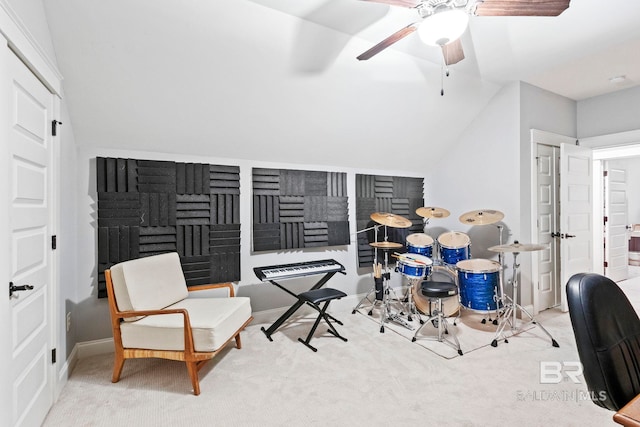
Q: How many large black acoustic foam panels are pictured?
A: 3